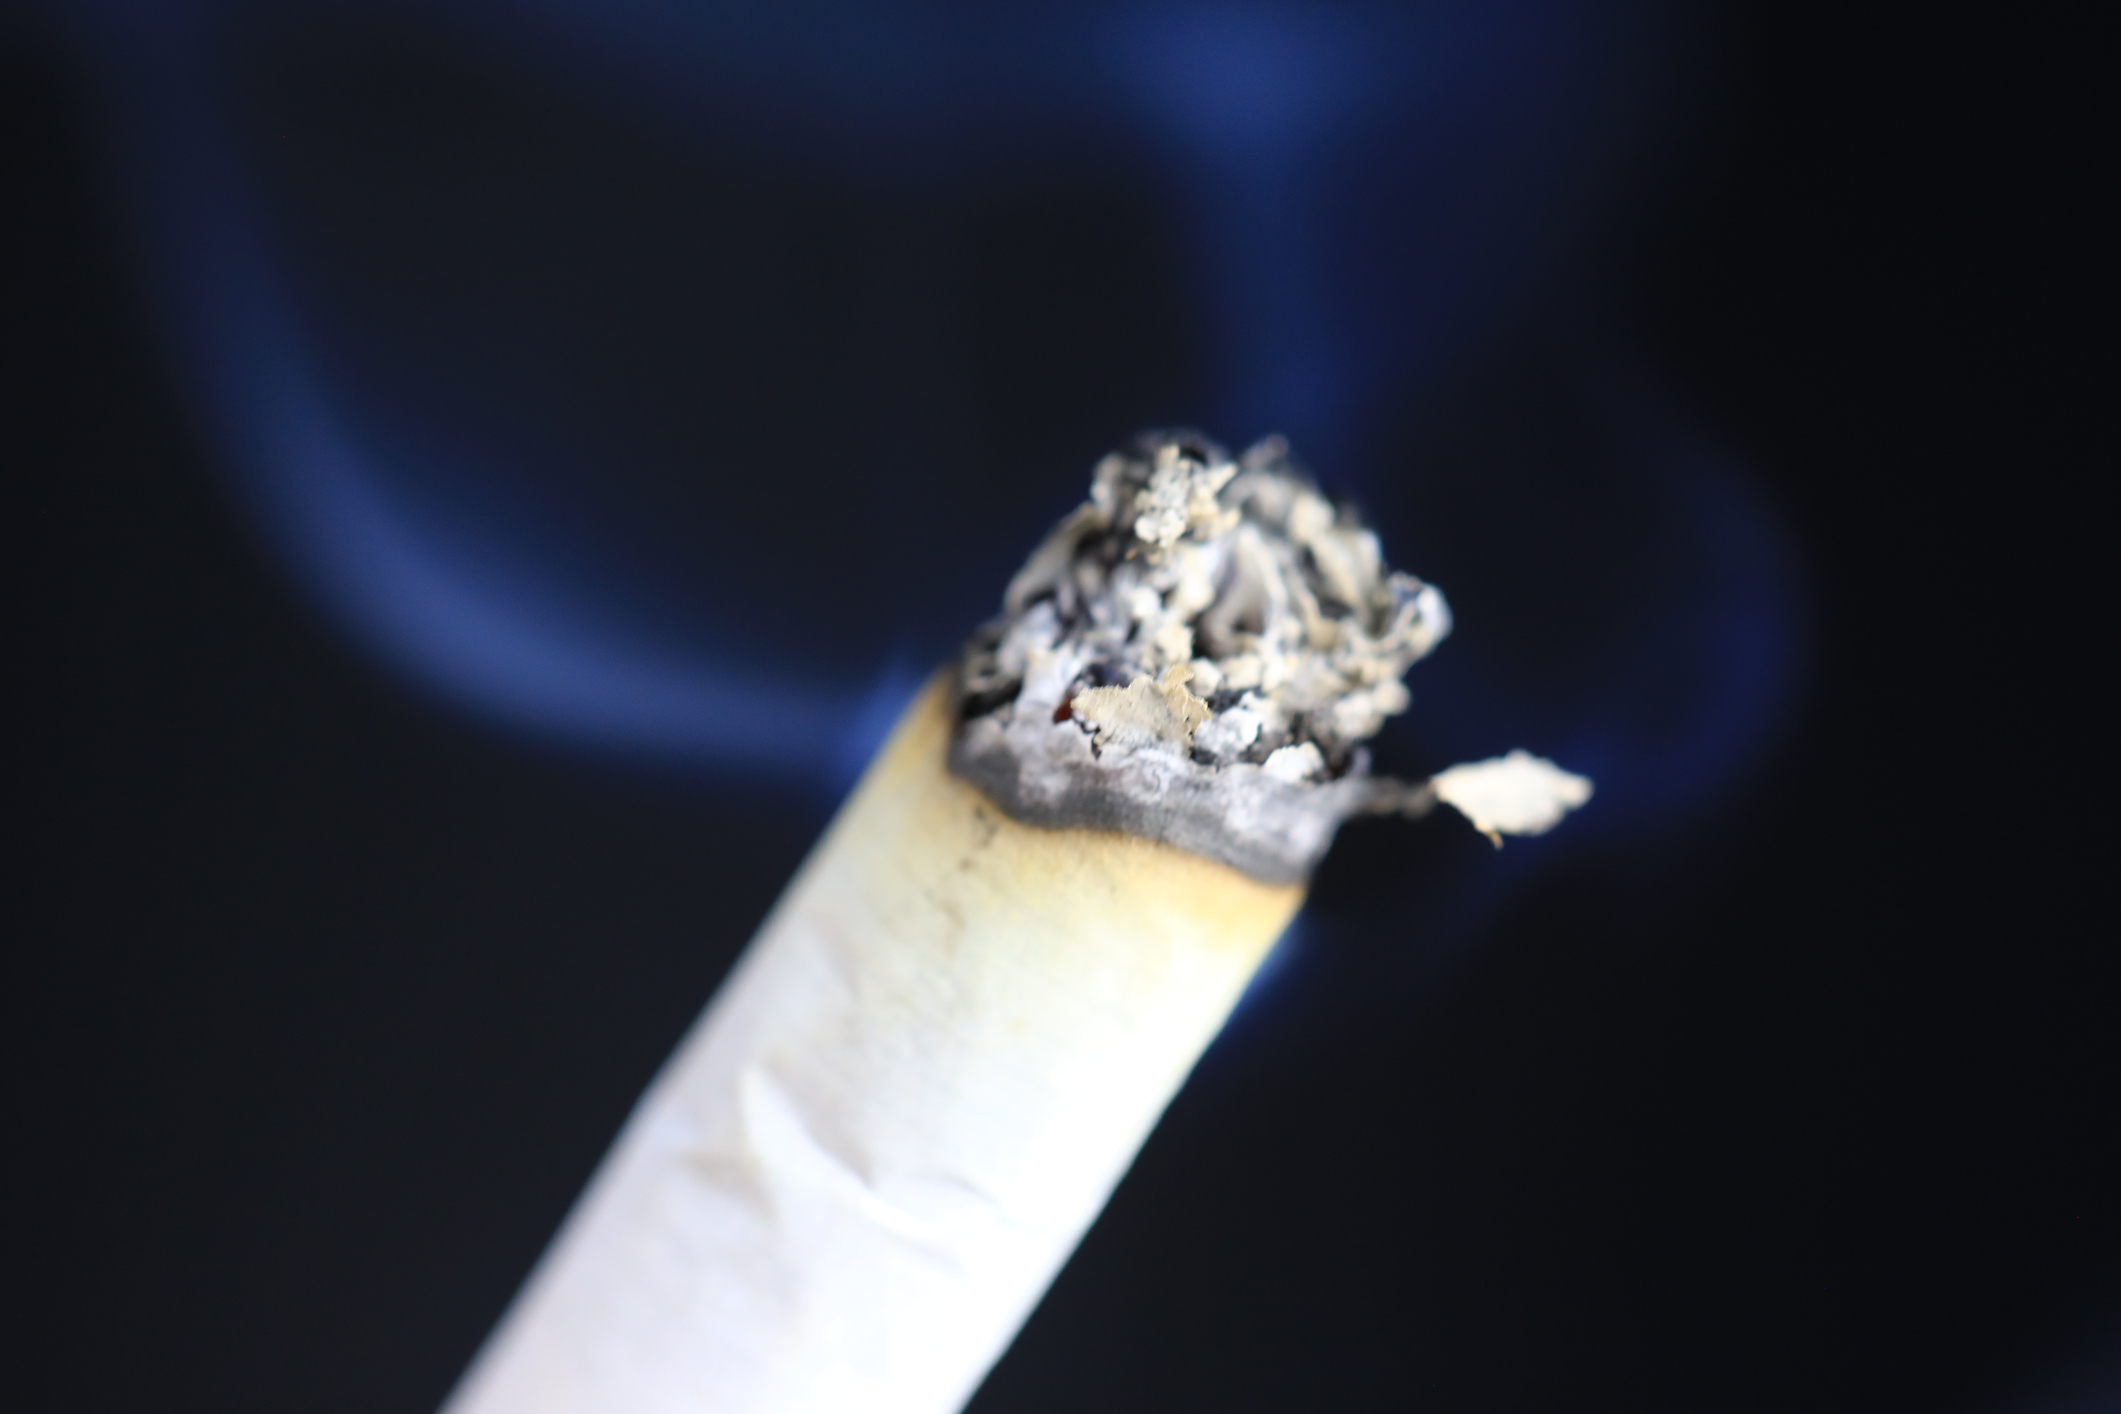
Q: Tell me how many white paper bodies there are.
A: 1